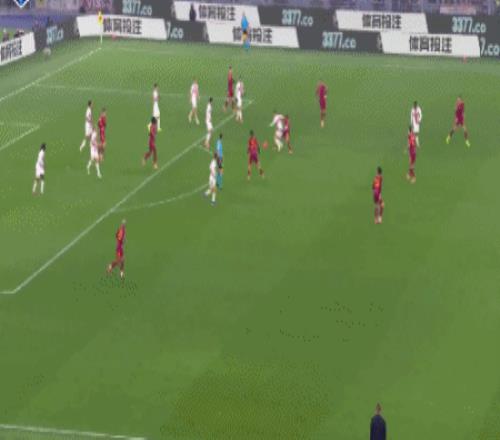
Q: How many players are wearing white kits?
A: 10